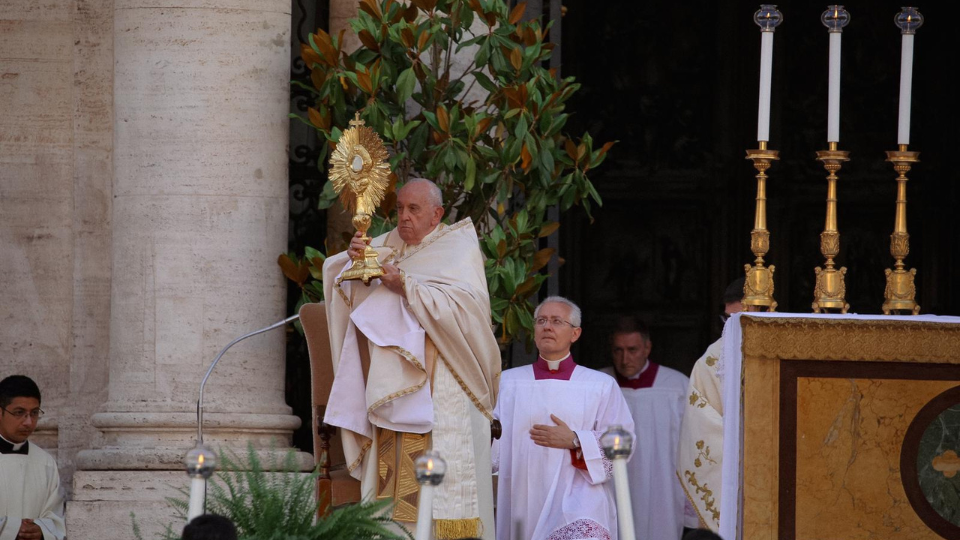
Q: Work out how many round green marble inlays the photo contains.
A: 1